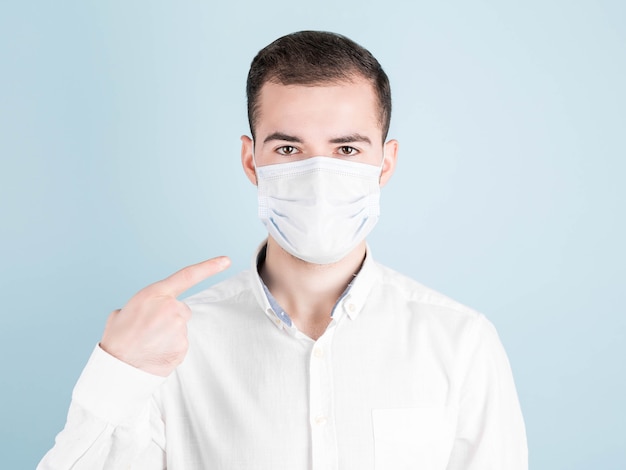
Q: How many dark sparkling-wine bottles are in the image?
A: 0